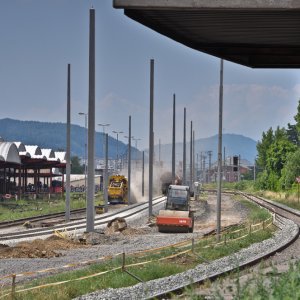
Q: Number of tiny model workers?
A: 0